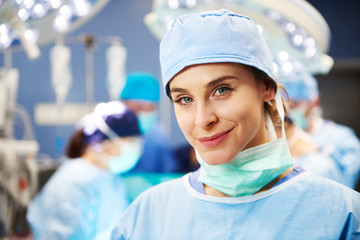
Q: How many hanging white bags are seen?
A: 2